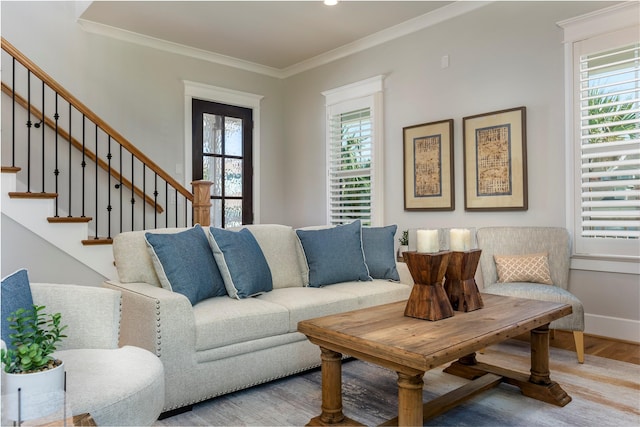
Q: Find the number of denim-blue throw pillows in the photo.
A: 5